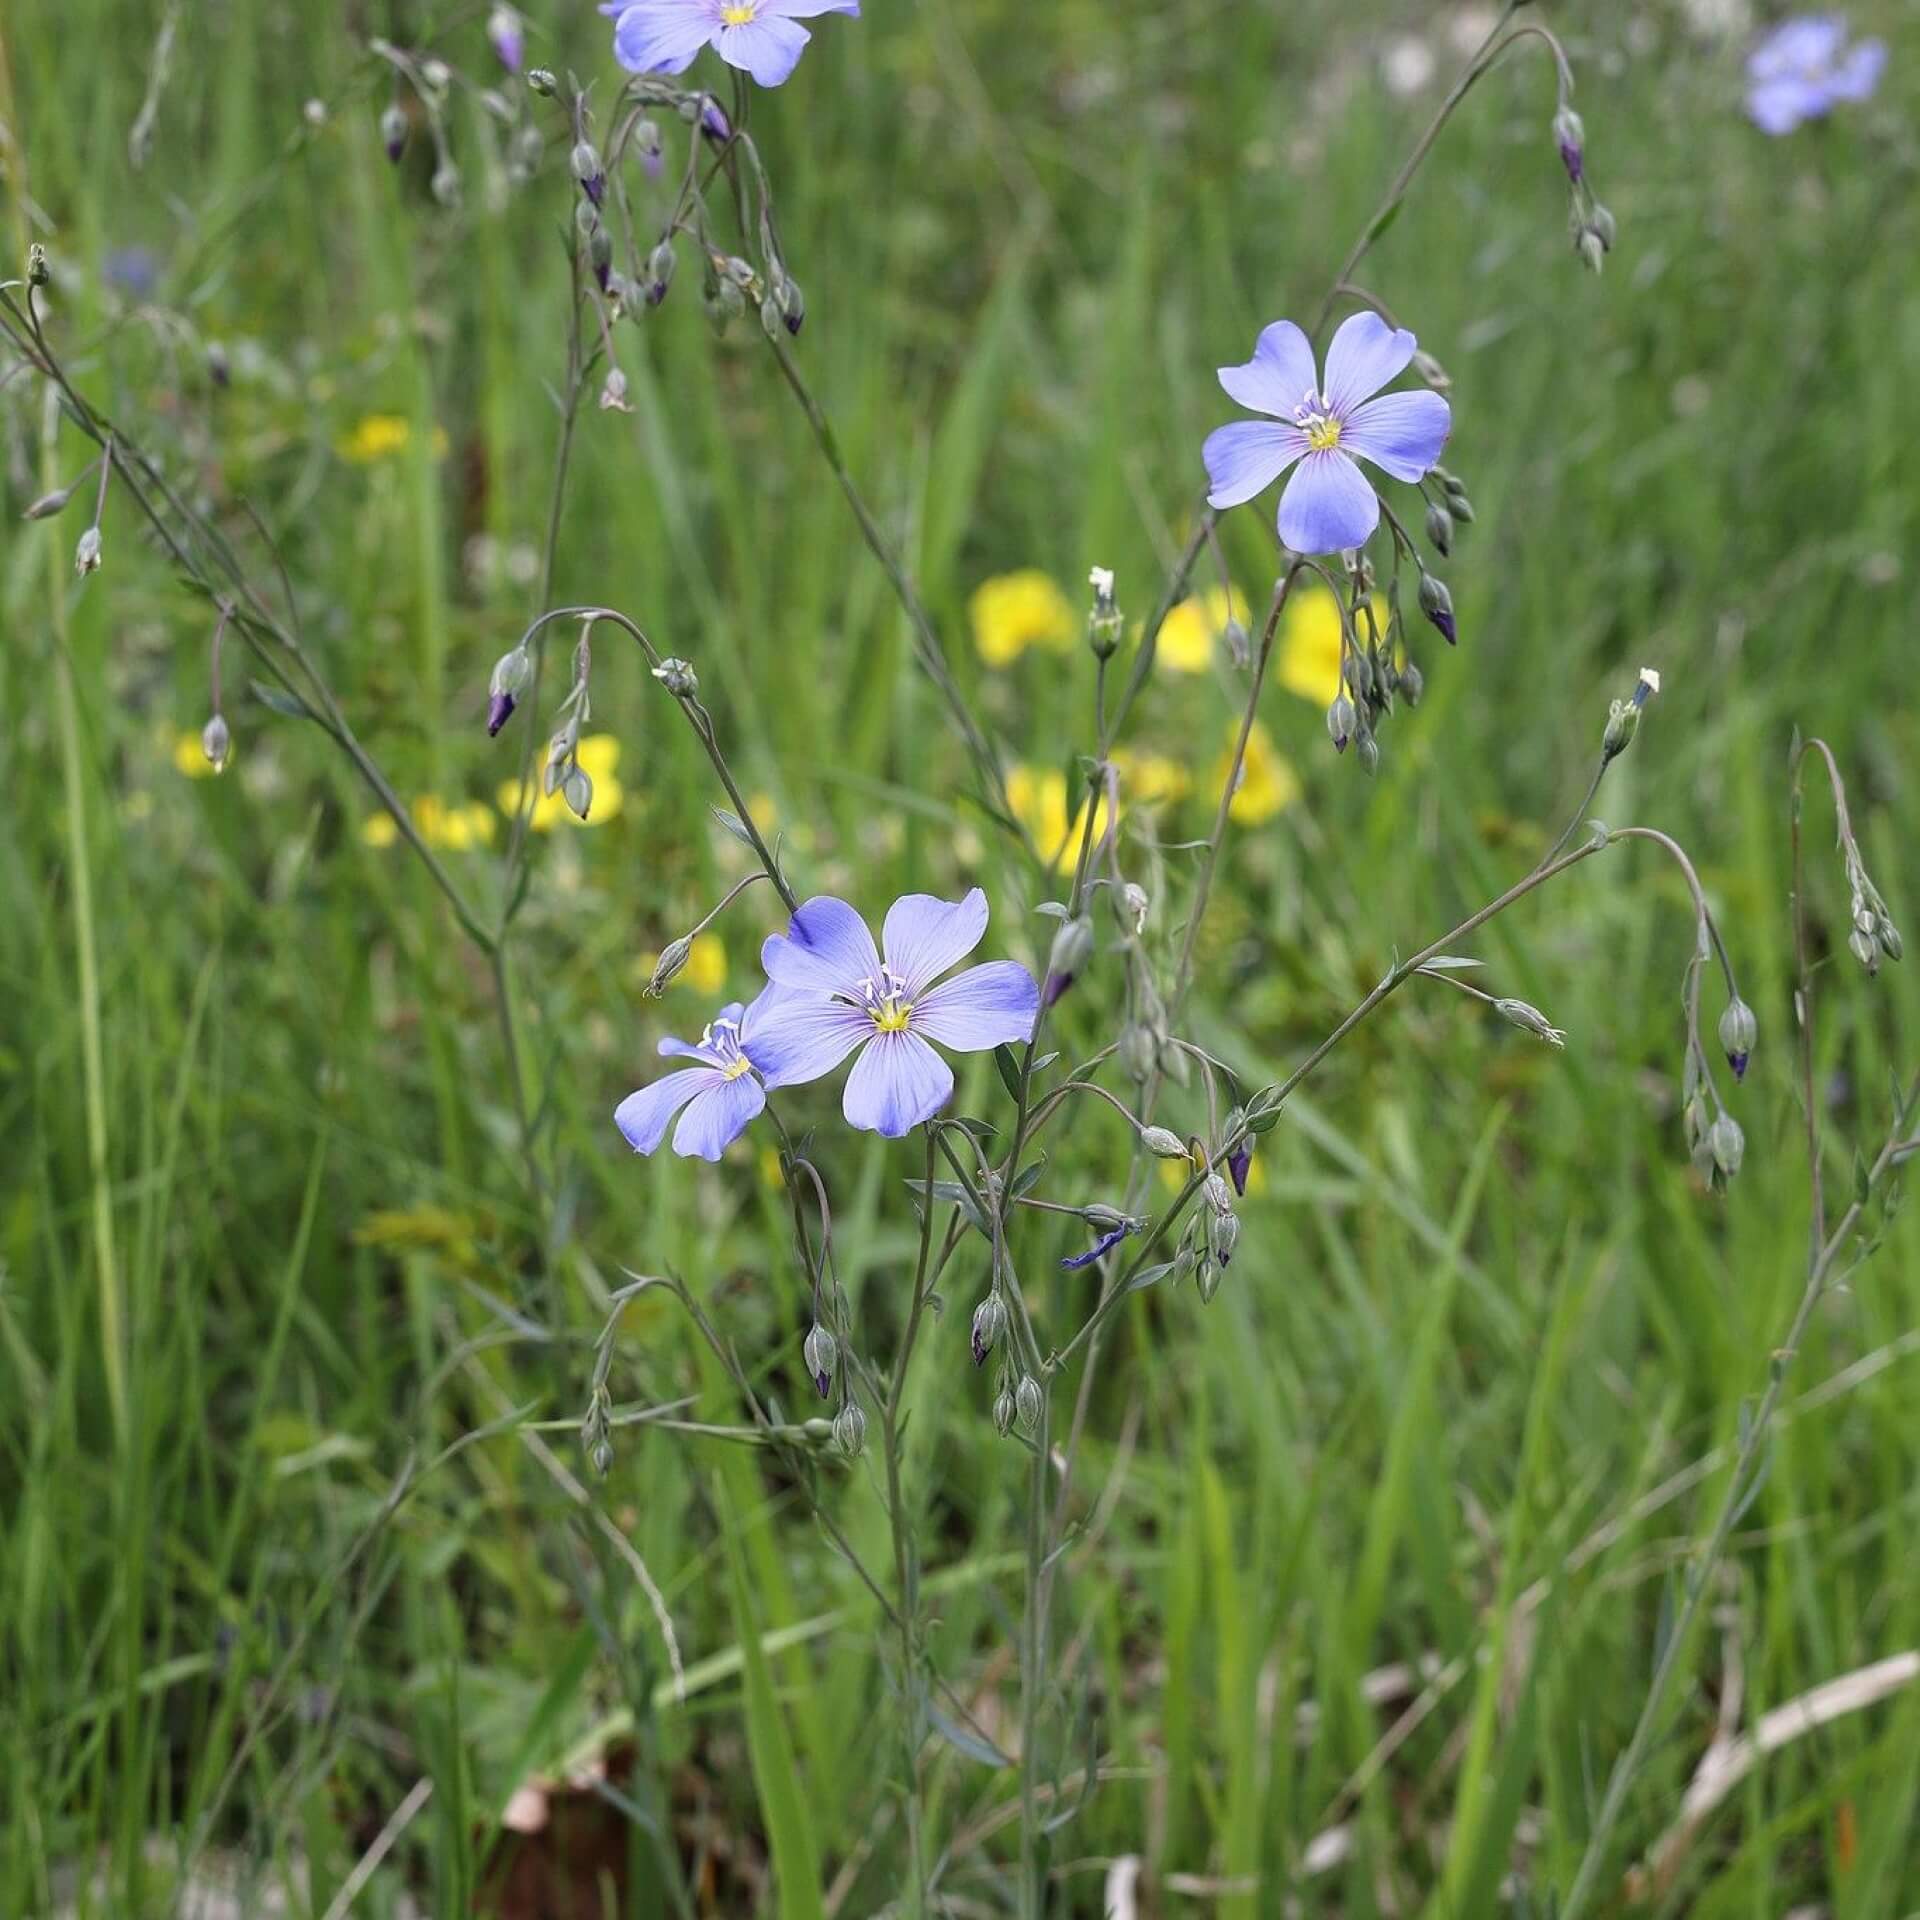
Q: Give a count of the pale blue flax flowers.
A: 5